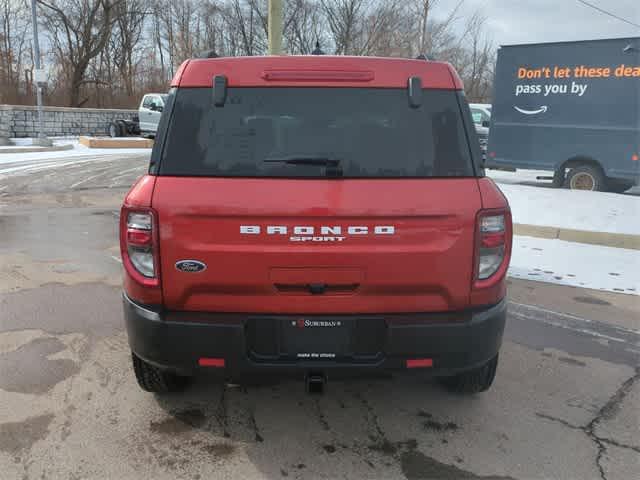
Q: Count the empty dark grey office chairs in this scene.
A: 0